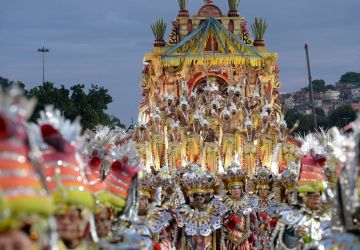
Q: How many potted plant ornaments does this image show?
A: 4